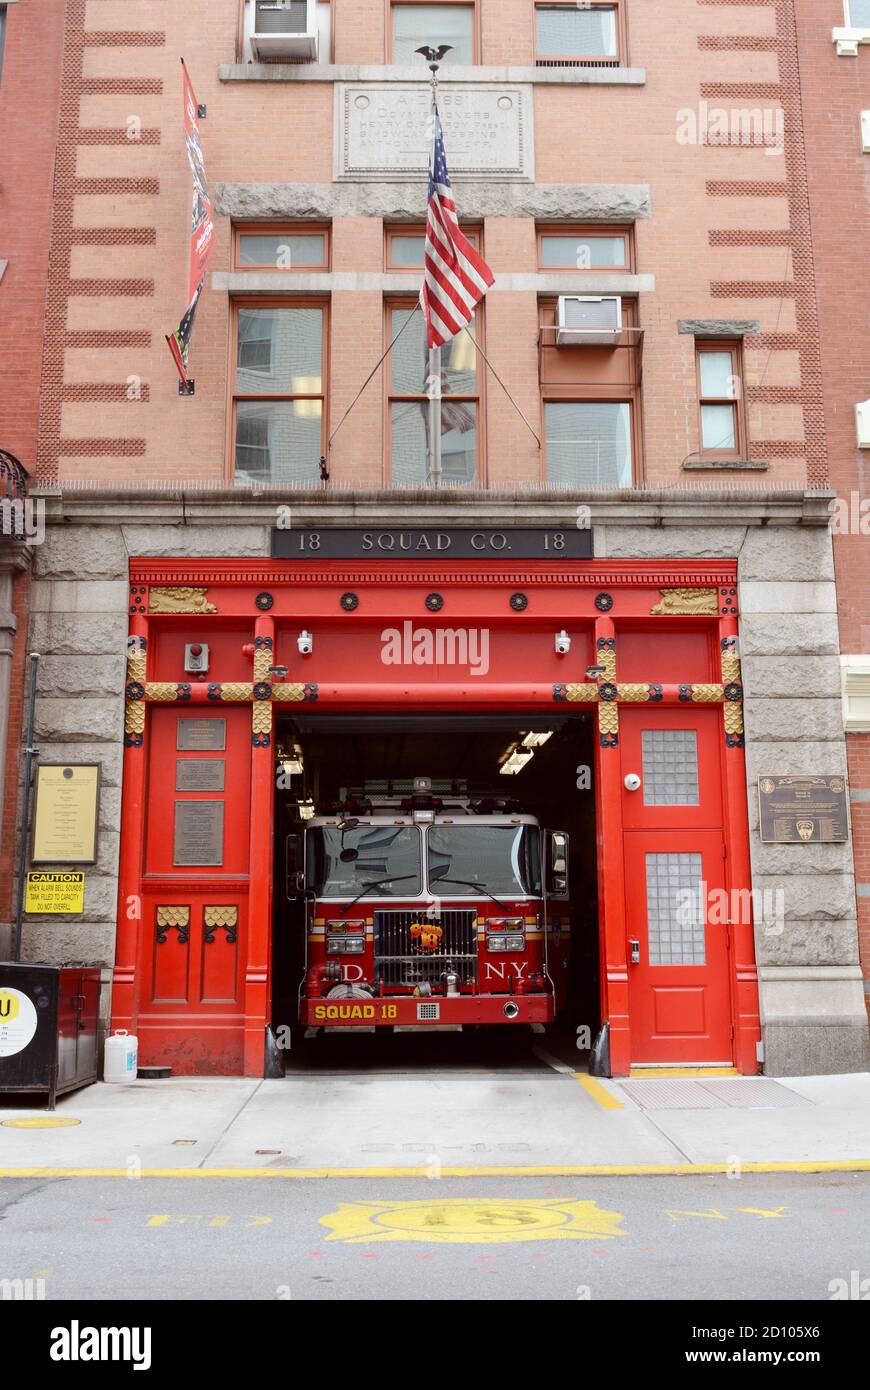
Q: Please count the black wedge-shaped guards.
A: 2